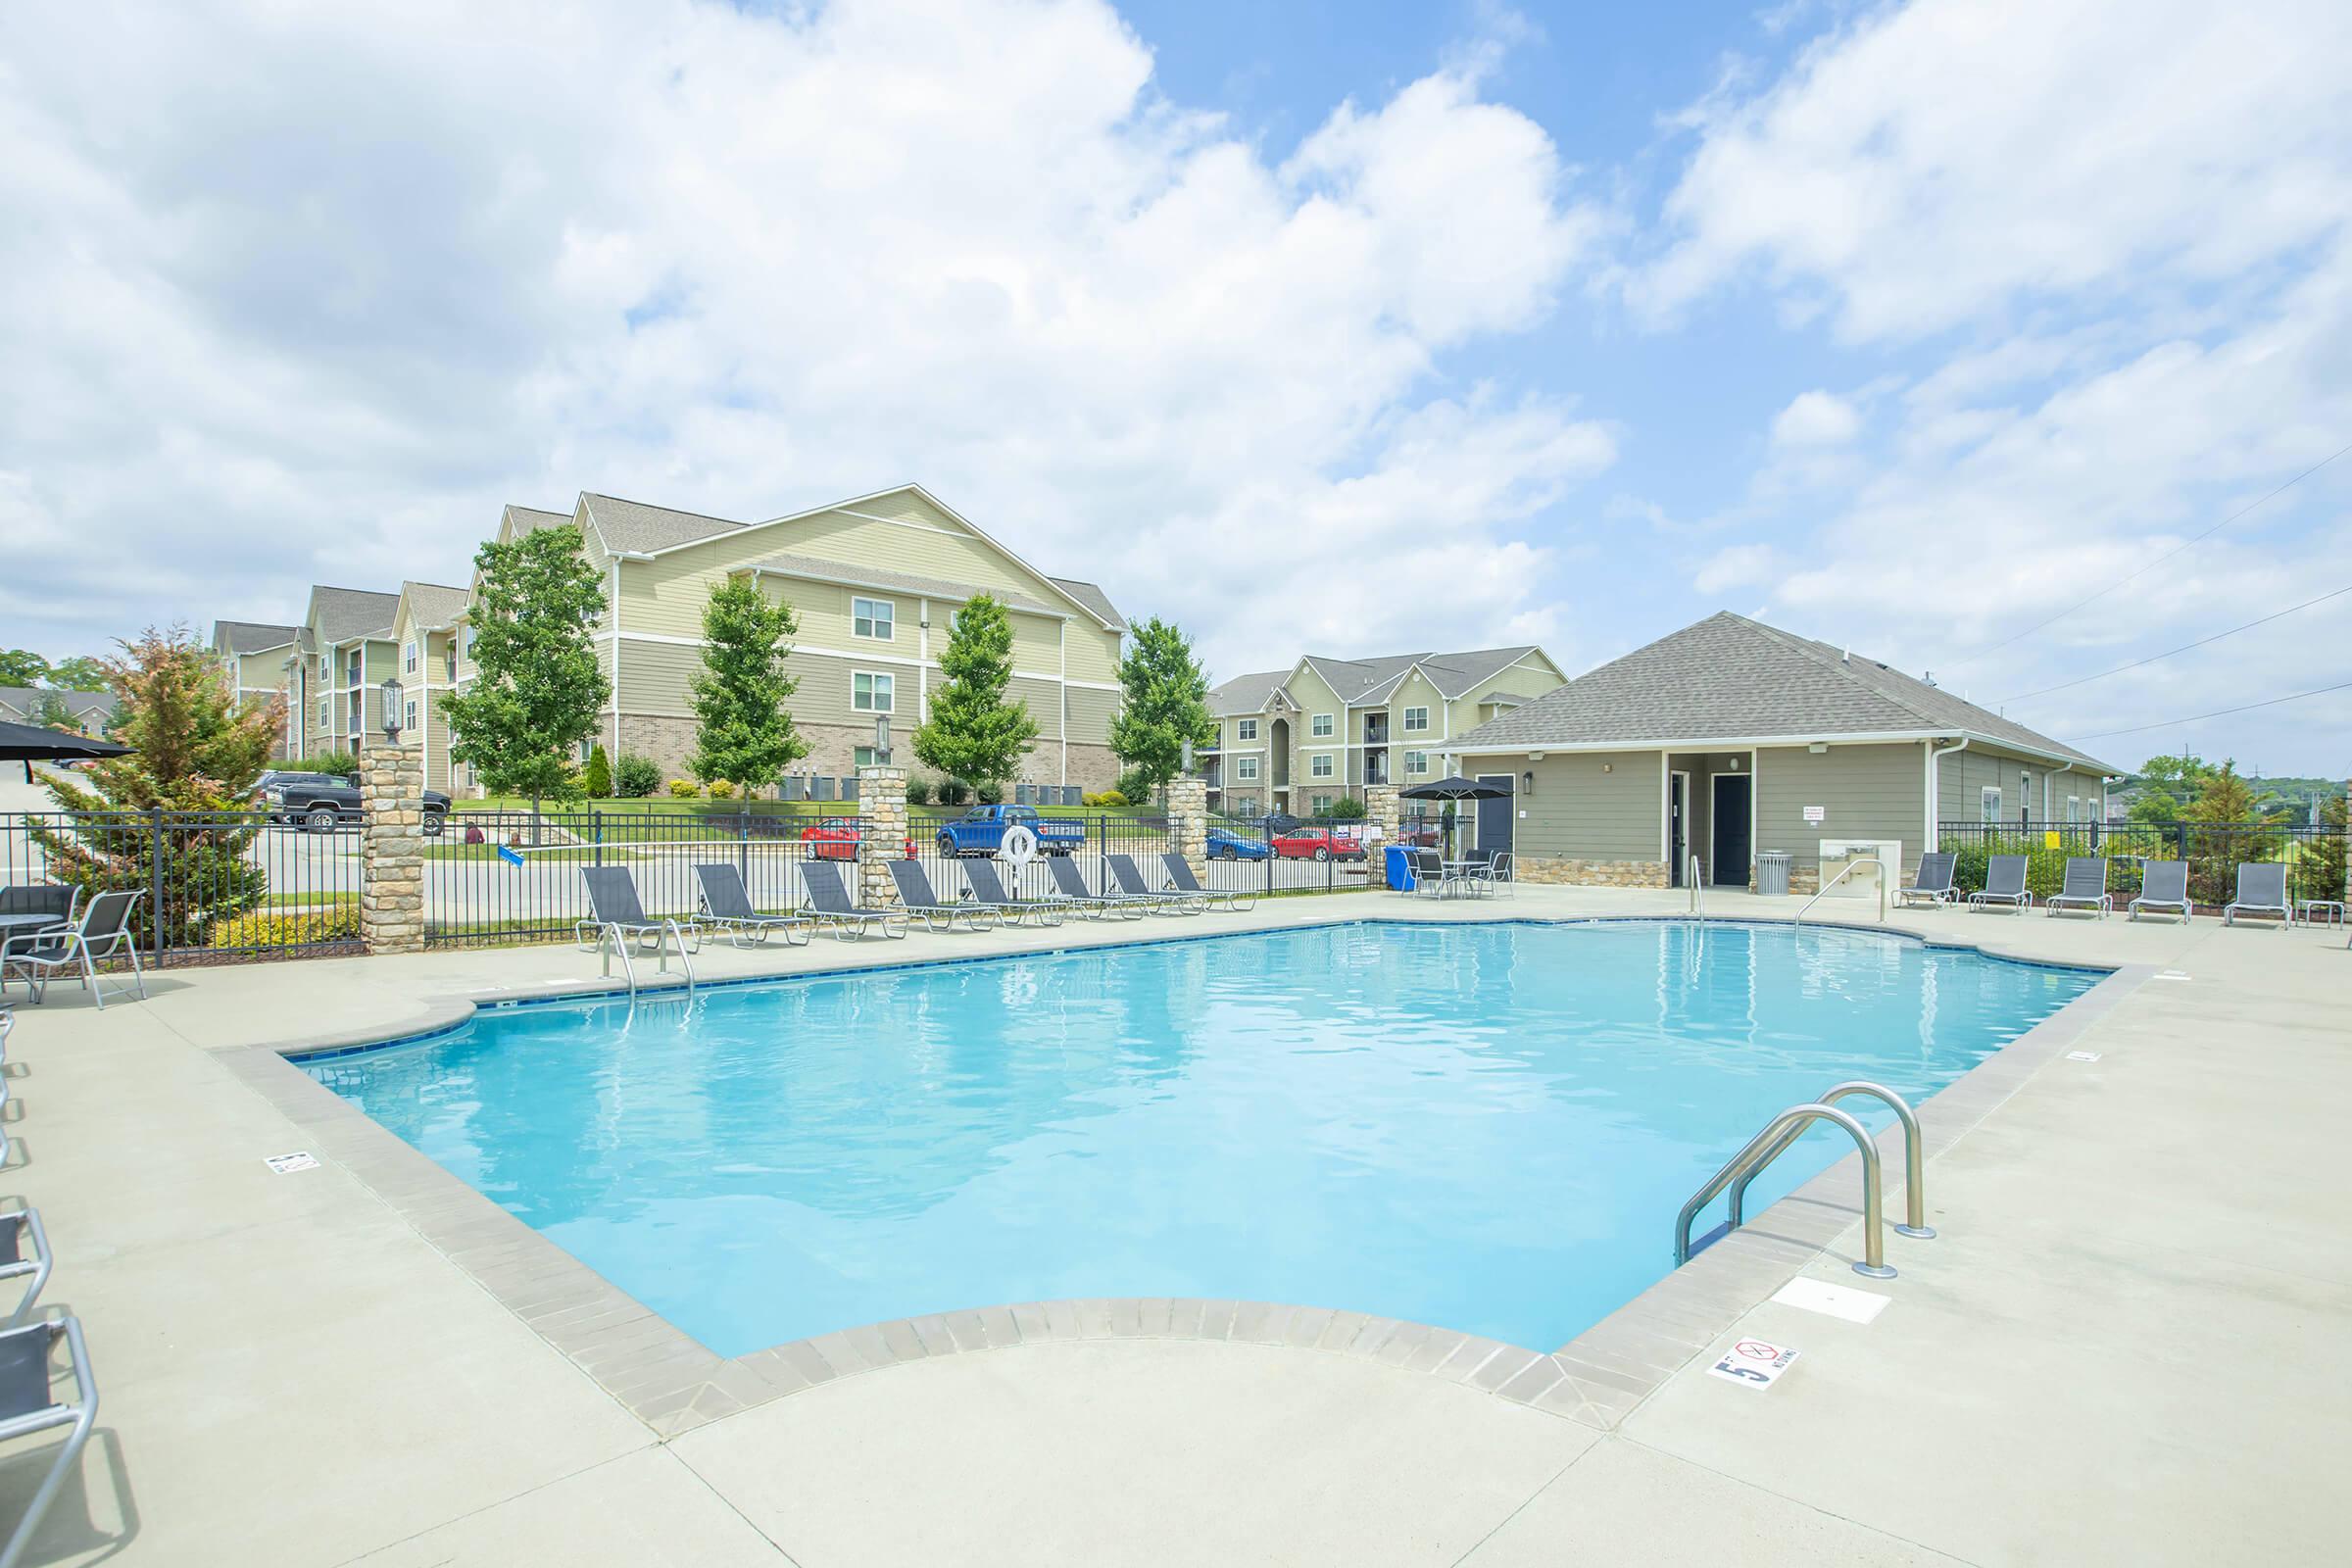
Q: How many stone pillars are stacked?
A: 4